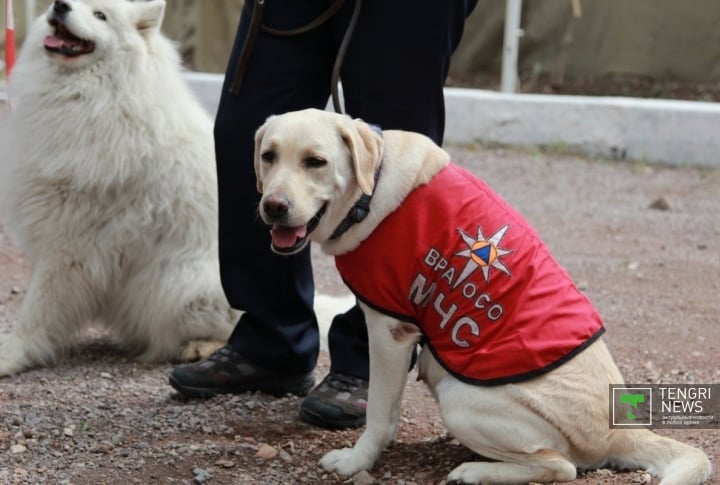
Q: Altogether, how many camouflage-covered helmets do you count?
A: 0